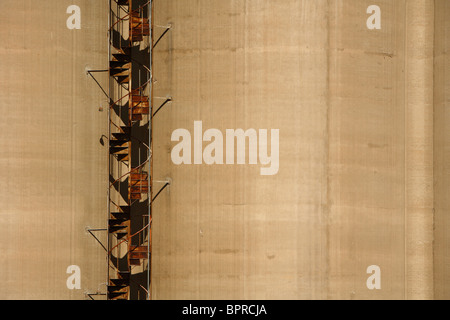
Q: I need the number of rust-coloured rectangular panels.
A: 4